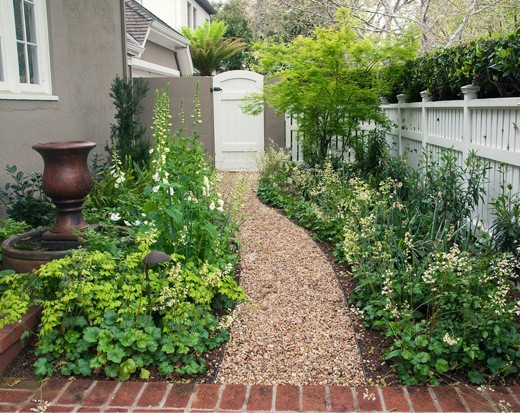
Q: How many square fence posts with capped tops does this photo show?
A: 4